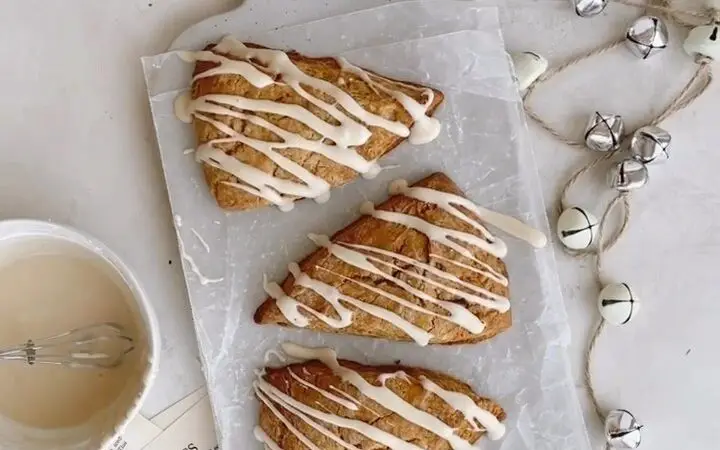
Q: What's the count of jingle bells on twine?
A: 10